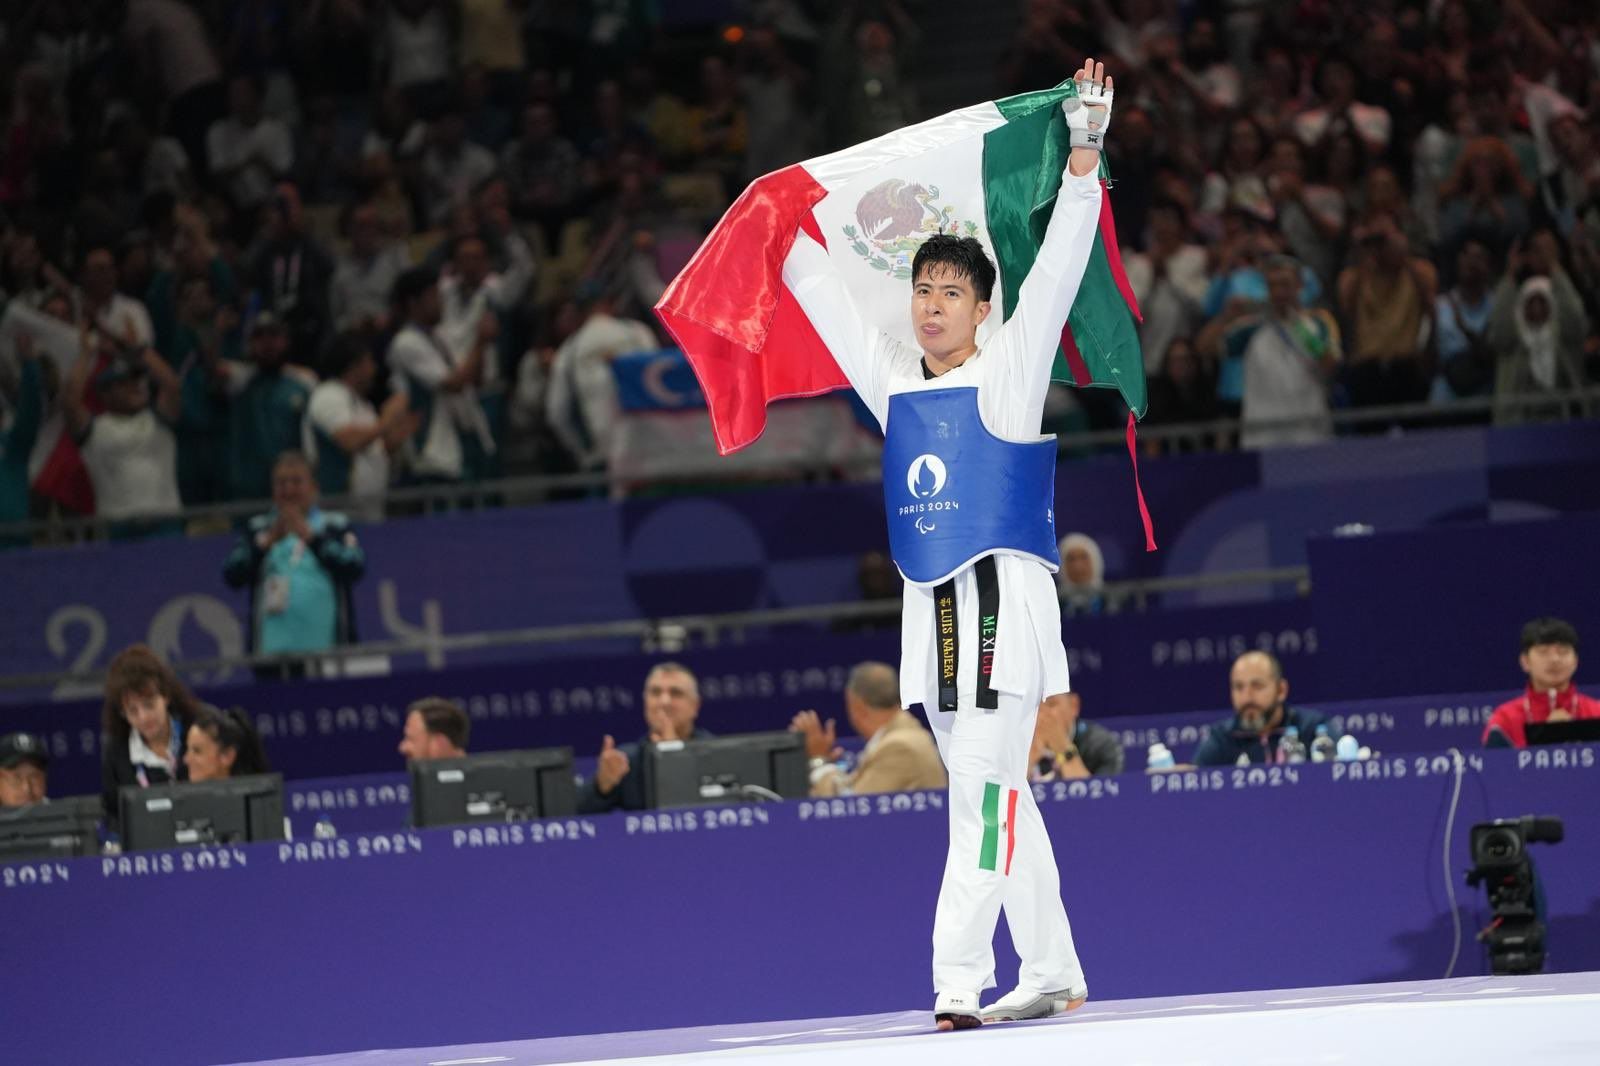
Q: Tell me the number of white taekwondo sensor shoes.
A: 2